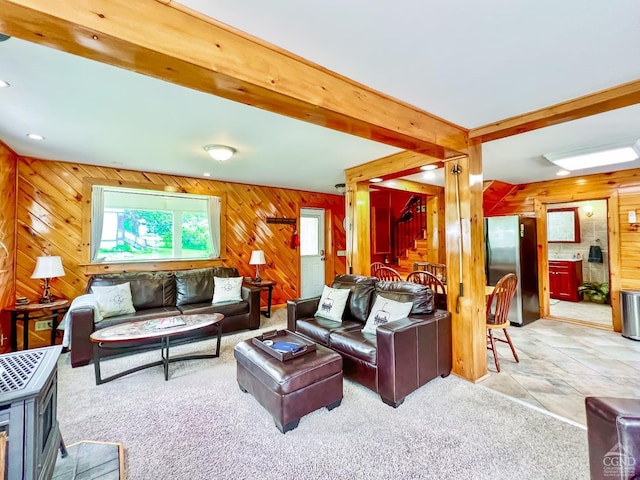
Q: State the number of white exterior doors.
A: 1